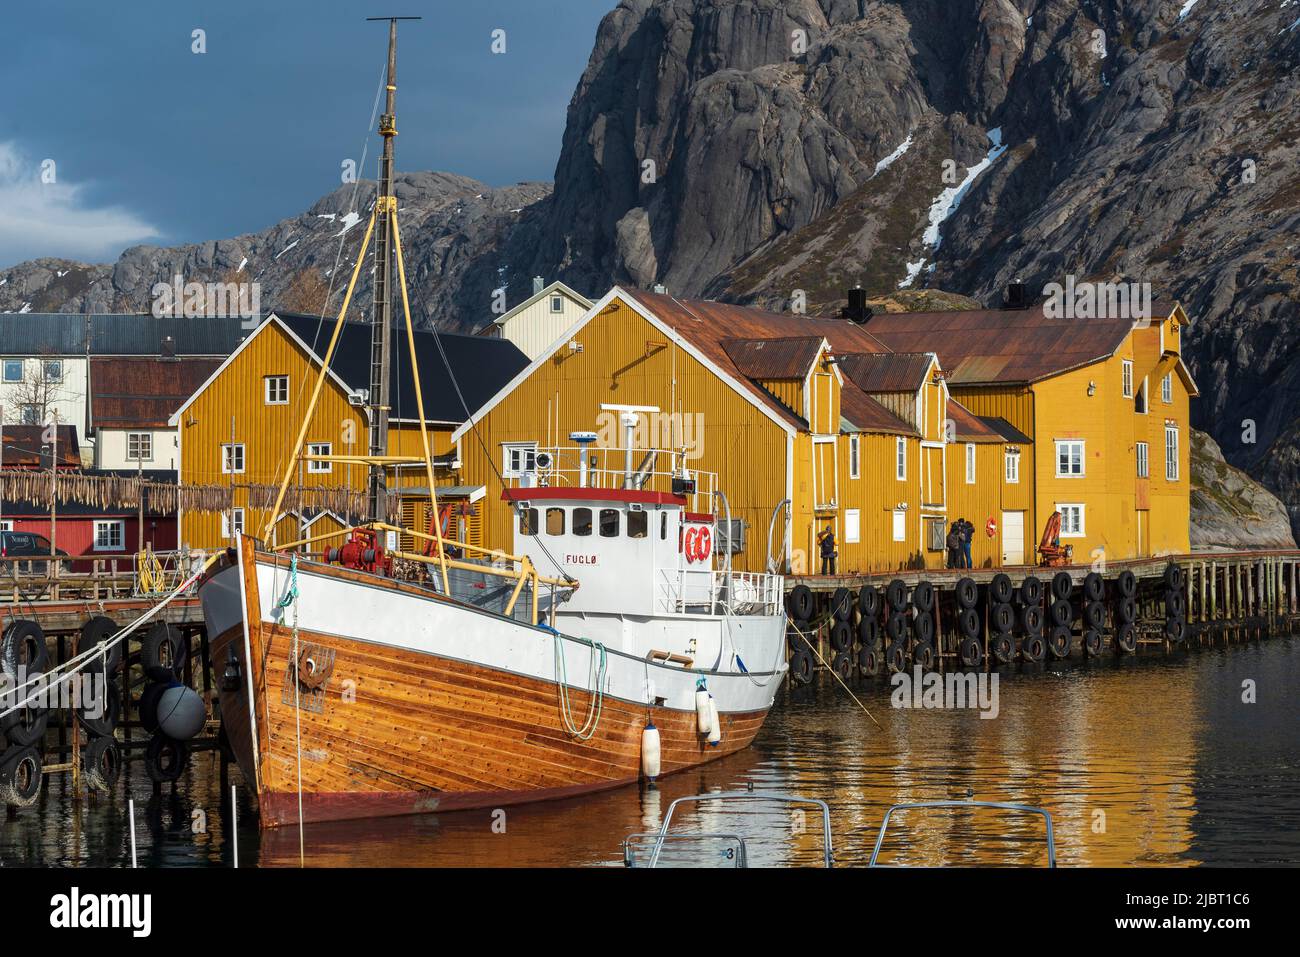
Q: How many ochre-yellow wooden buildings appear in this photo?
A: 3